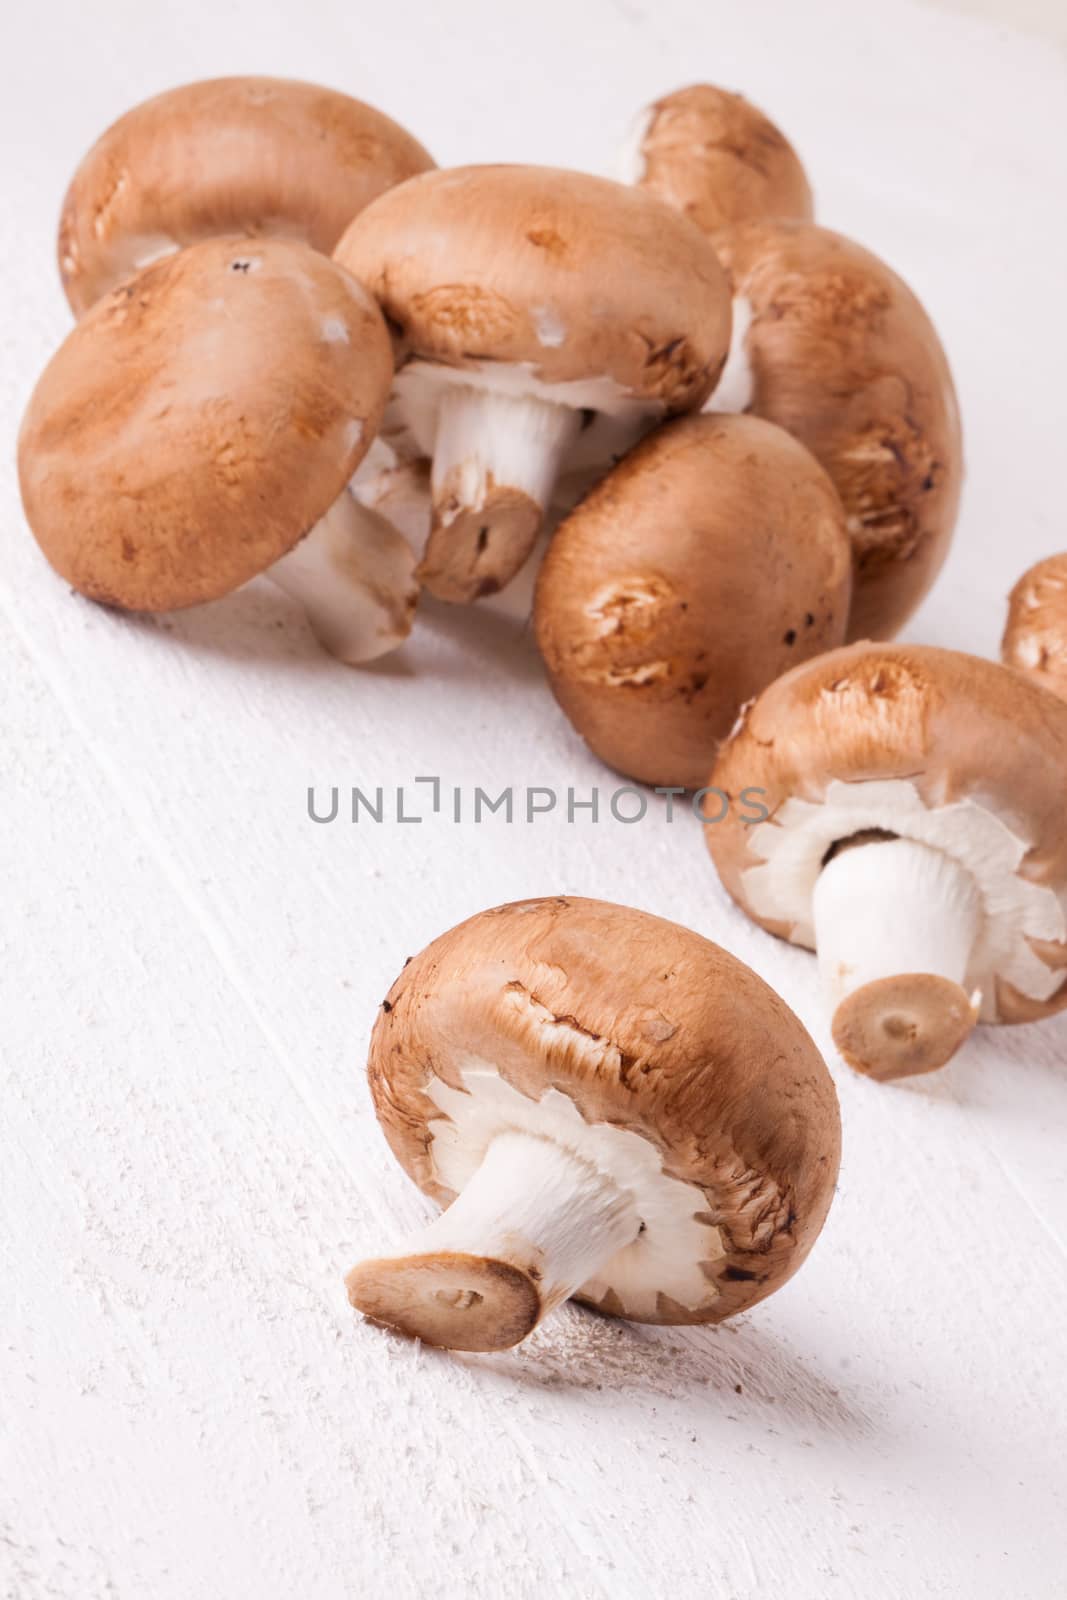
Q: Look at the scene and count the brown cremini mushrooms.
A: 9